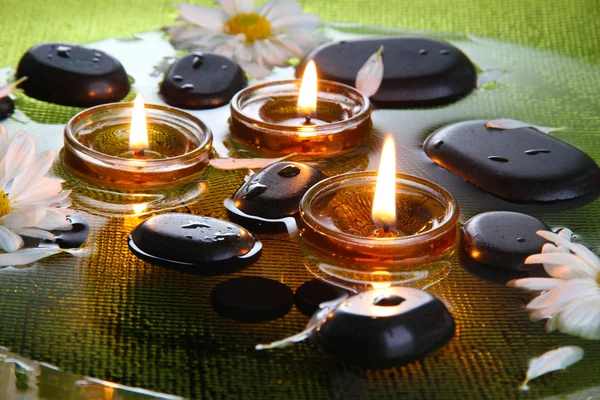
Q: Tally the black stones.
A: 12